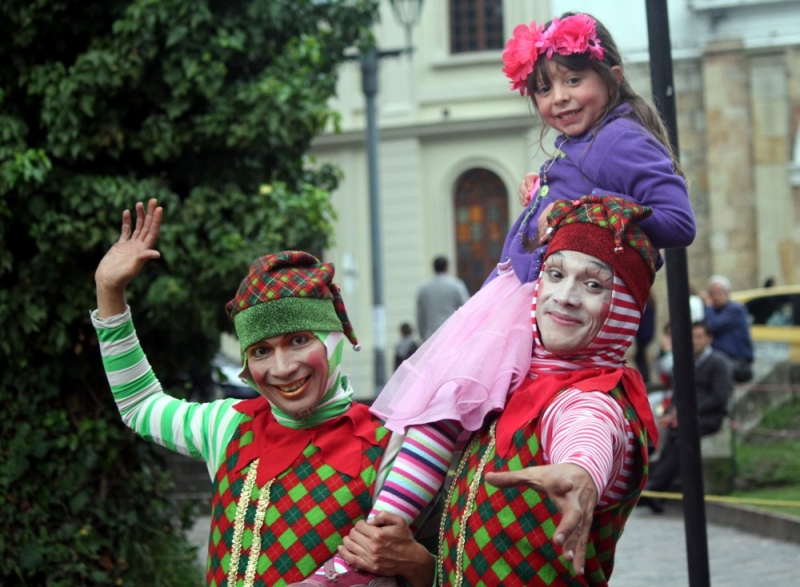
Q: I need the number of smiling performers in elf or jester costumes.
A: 2